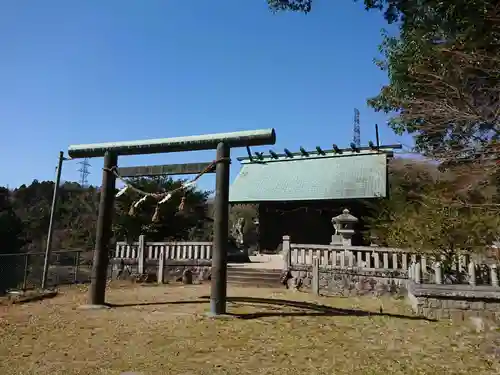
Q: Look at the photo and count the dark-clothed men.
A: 0